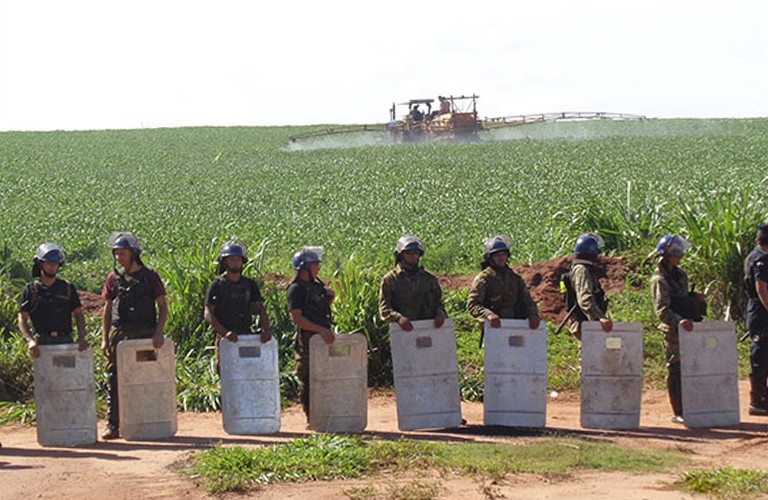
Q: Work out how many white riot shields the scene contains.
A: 8